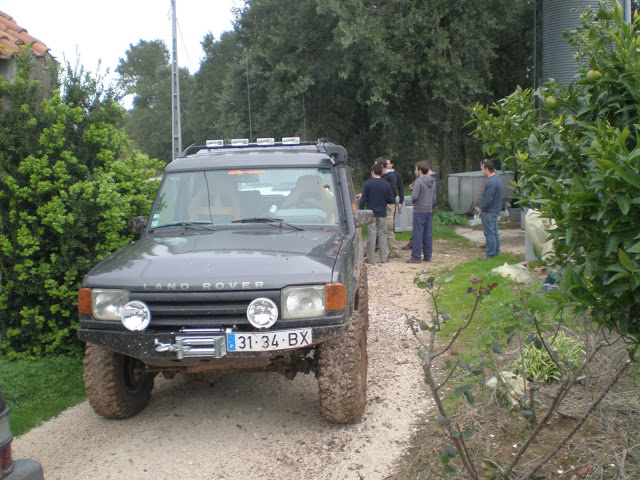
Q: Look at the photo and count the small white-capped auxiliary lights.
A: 4